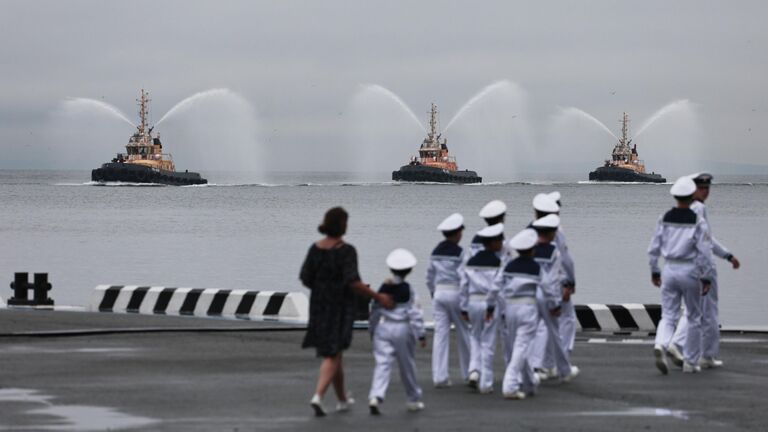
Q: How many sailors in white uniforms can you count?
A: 10